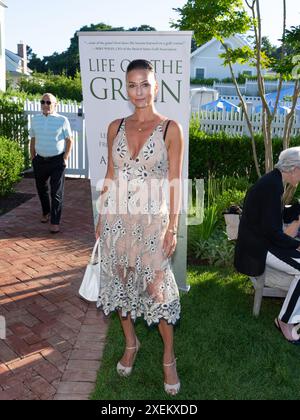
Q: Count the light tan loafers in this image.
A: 2